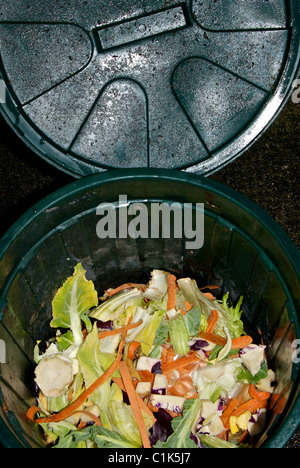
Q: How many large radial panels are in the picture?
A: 4